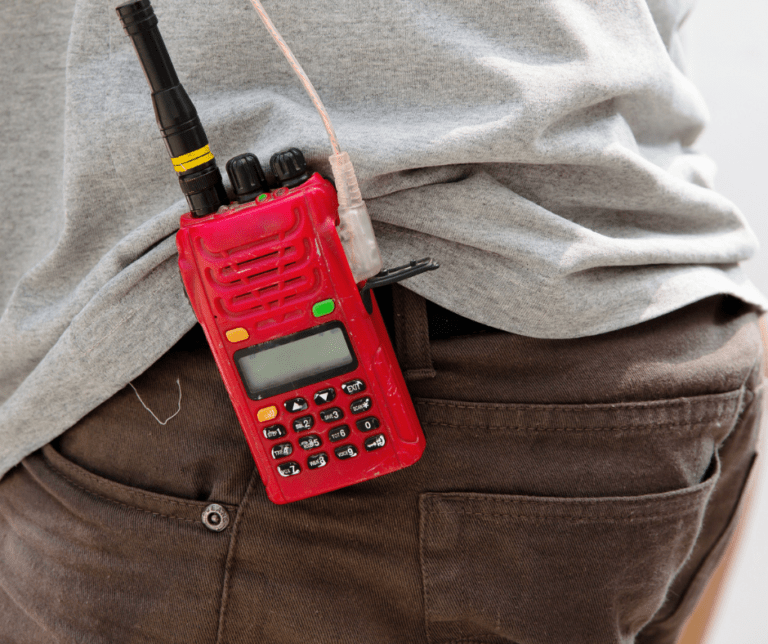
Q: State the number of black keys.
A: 15